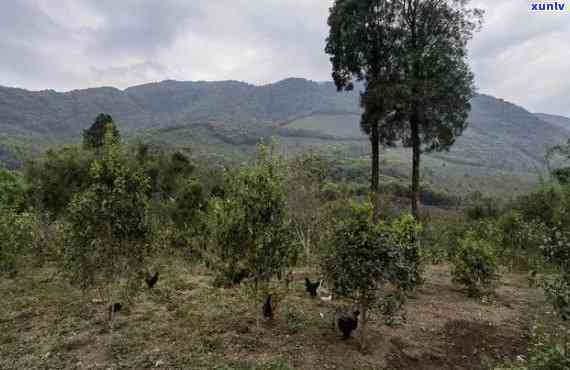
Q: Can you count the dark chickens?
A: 5